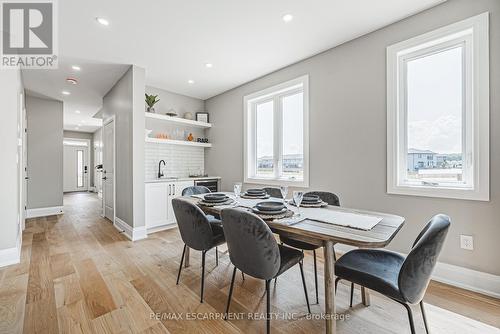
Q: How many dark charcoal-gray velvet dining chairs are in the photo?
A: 6